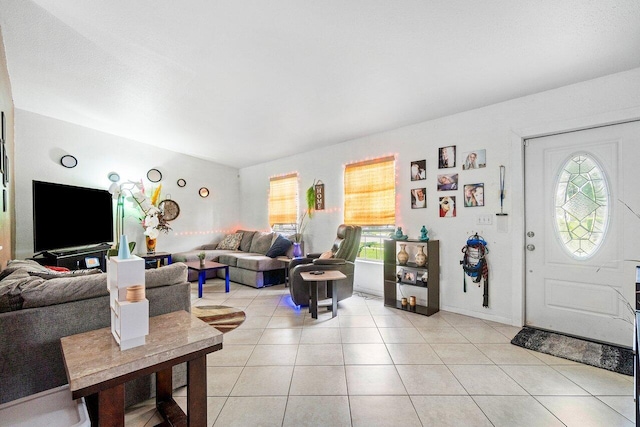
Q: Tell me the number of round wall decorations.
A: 6